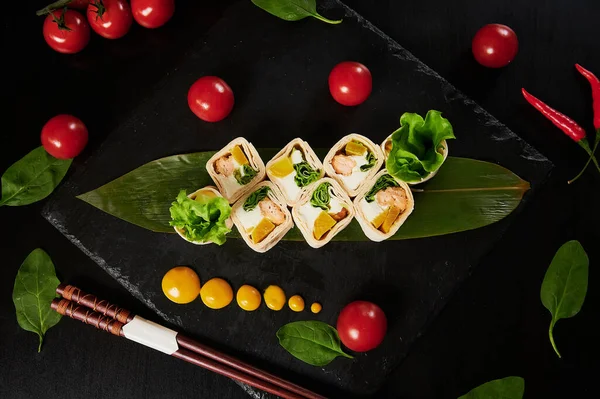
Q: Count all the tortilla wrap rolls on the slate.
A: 8